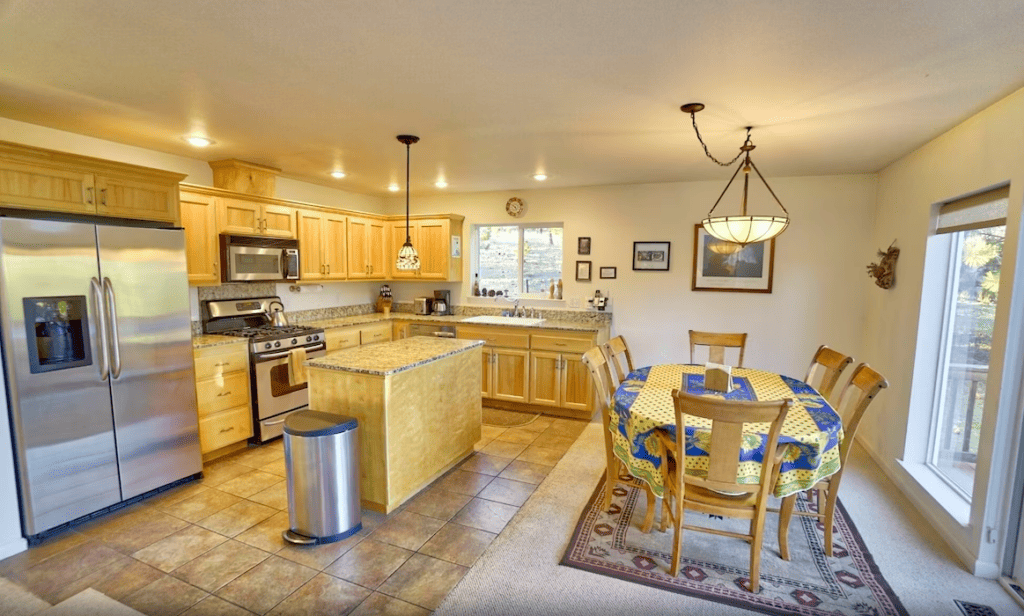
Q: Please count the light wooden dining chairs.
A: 6